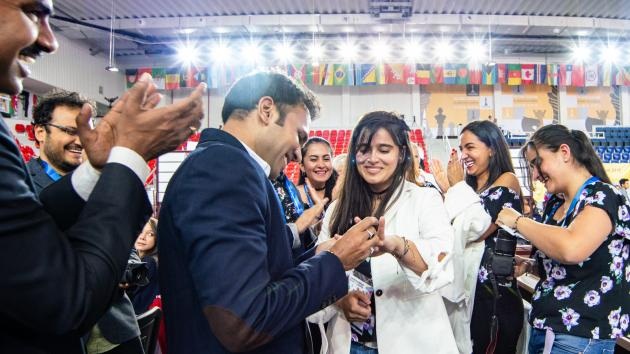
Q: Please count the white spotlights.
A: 12